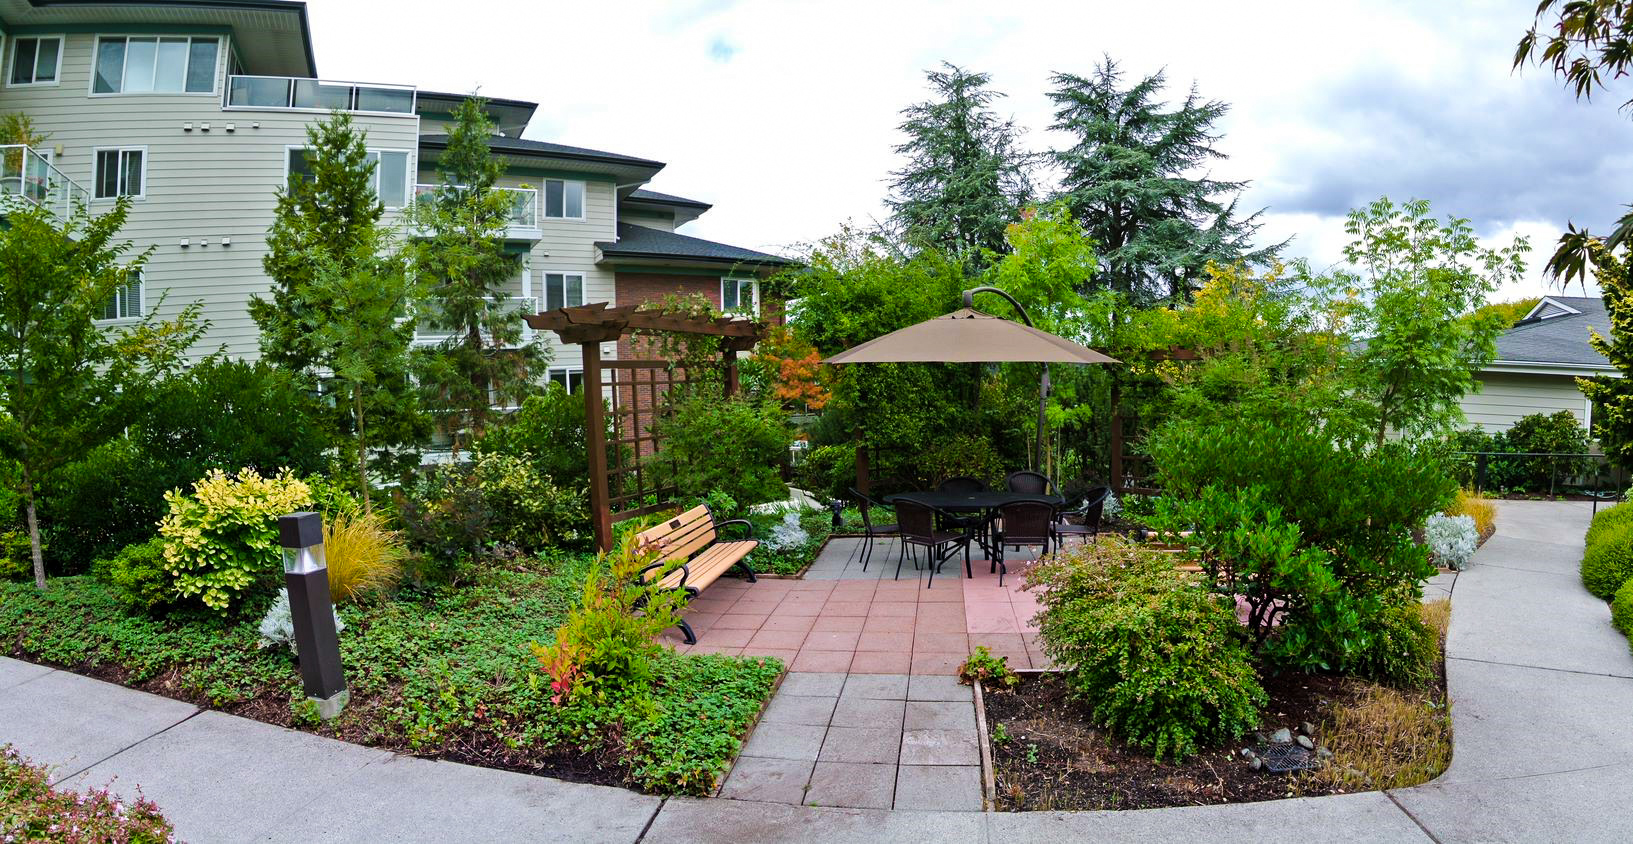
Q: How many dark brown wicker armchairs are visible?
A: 6